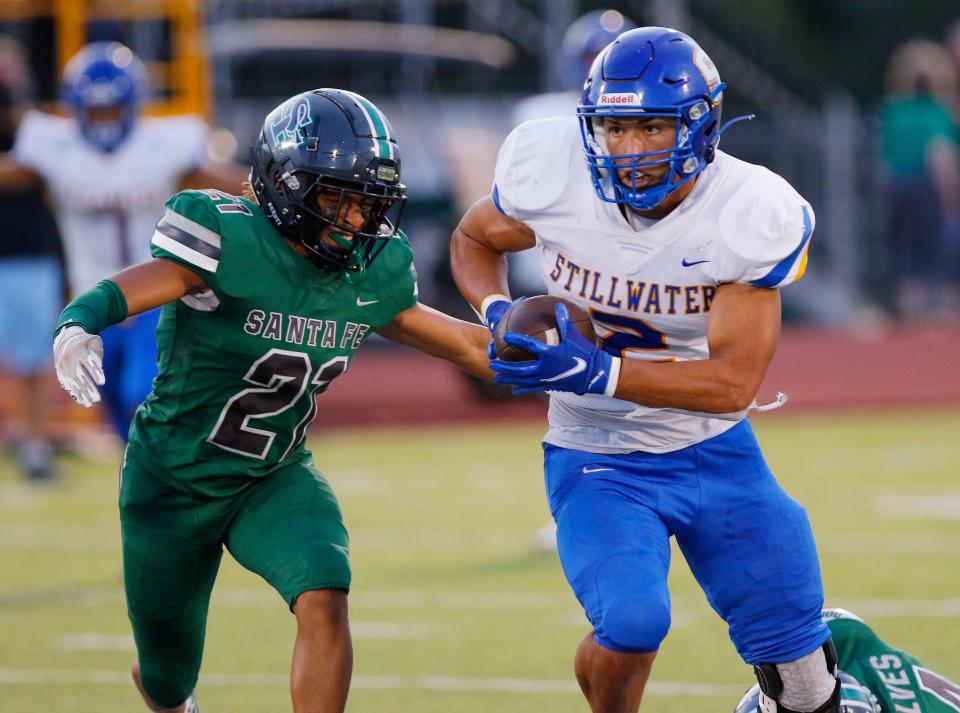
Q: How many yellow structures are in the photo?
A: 1